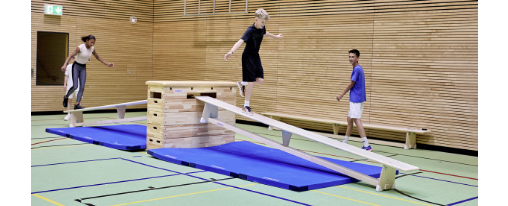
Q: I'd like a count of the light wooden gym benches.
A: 3